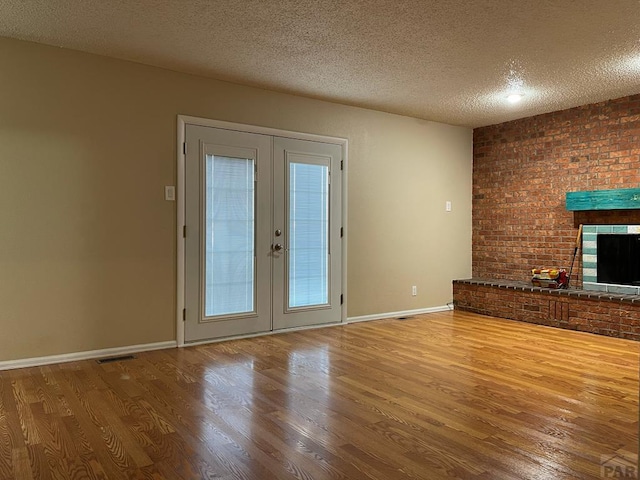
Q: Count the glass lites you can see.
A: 2